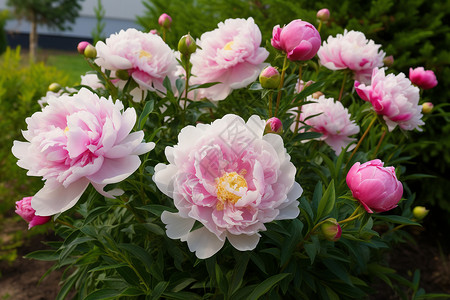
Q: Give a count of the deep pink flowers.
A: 4